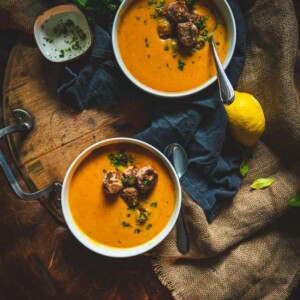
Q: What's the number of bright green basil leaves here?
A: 3